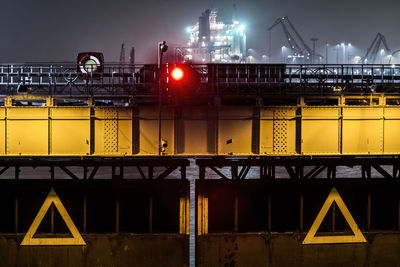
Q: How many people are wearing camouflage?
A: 0